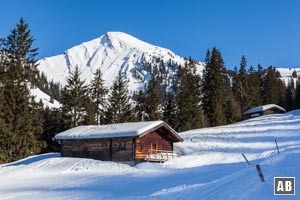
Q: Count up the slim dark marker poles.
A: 3